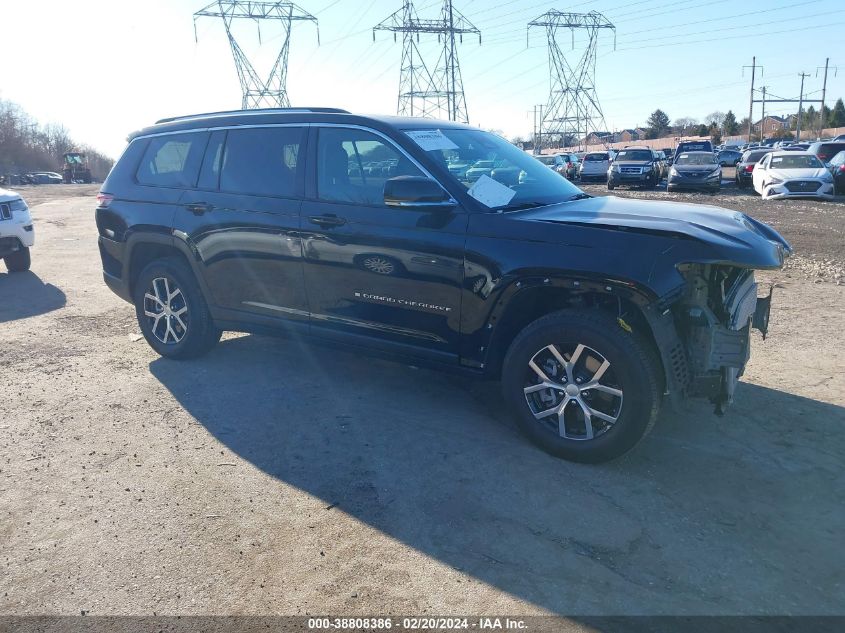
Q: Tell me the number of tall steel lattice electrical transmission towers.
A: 3